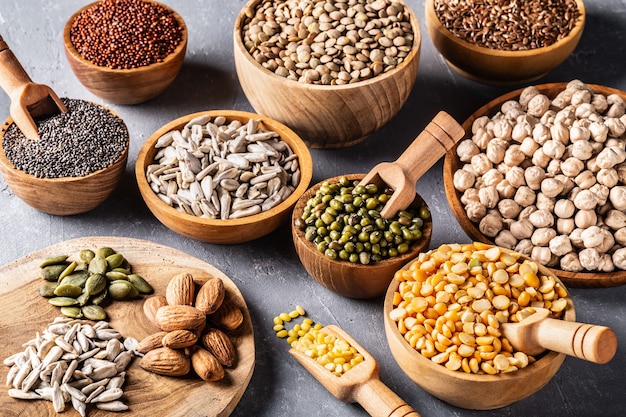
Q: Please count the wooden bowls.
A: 8